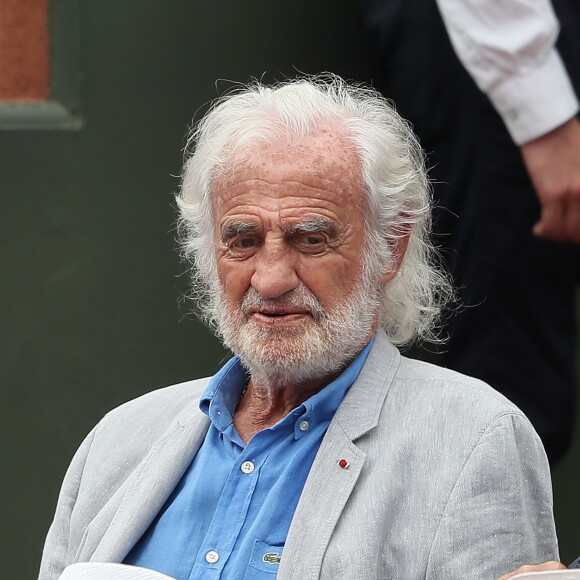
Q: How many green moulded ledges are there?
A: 1